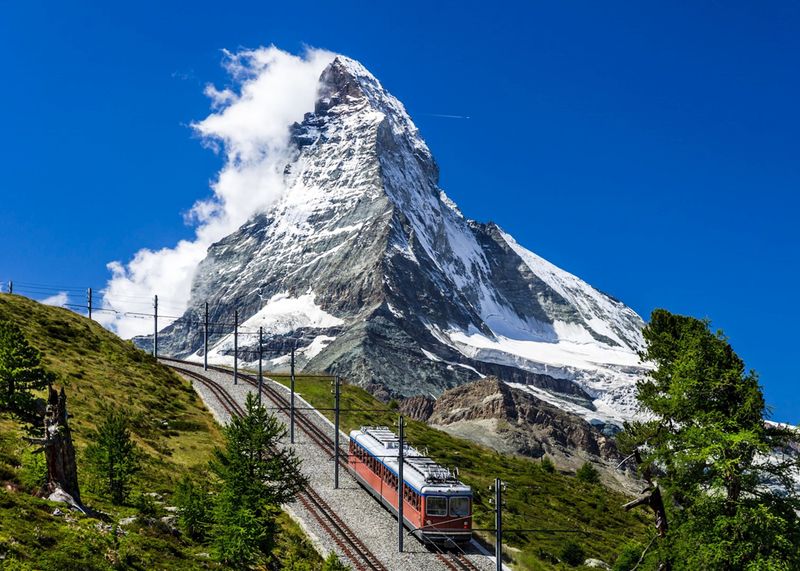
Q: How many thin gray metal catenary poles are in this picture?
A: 10